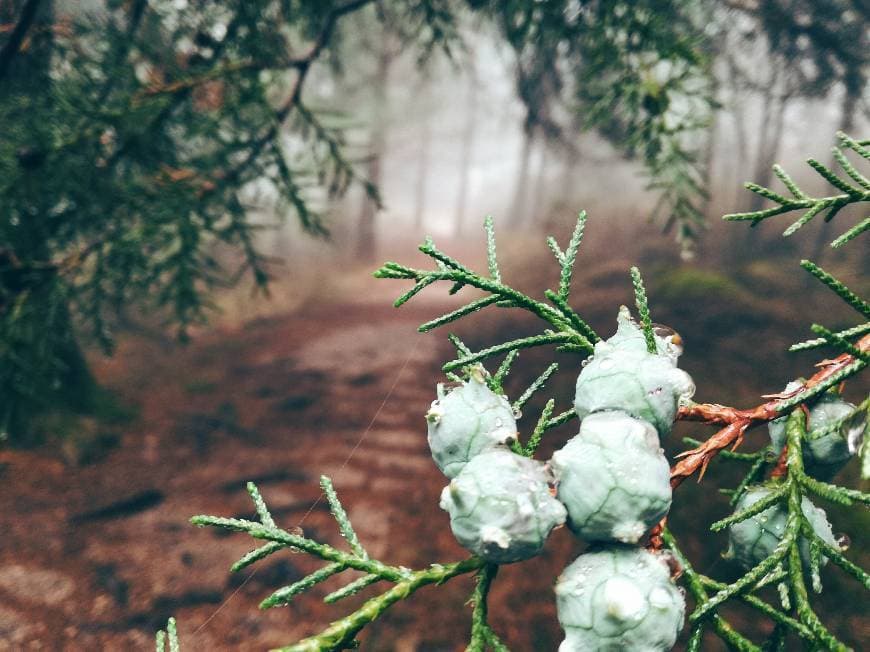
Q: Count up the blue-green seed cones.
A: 7